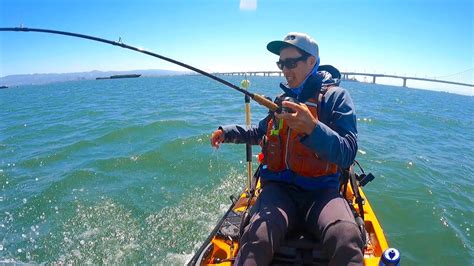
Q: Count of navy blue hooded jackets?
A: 1